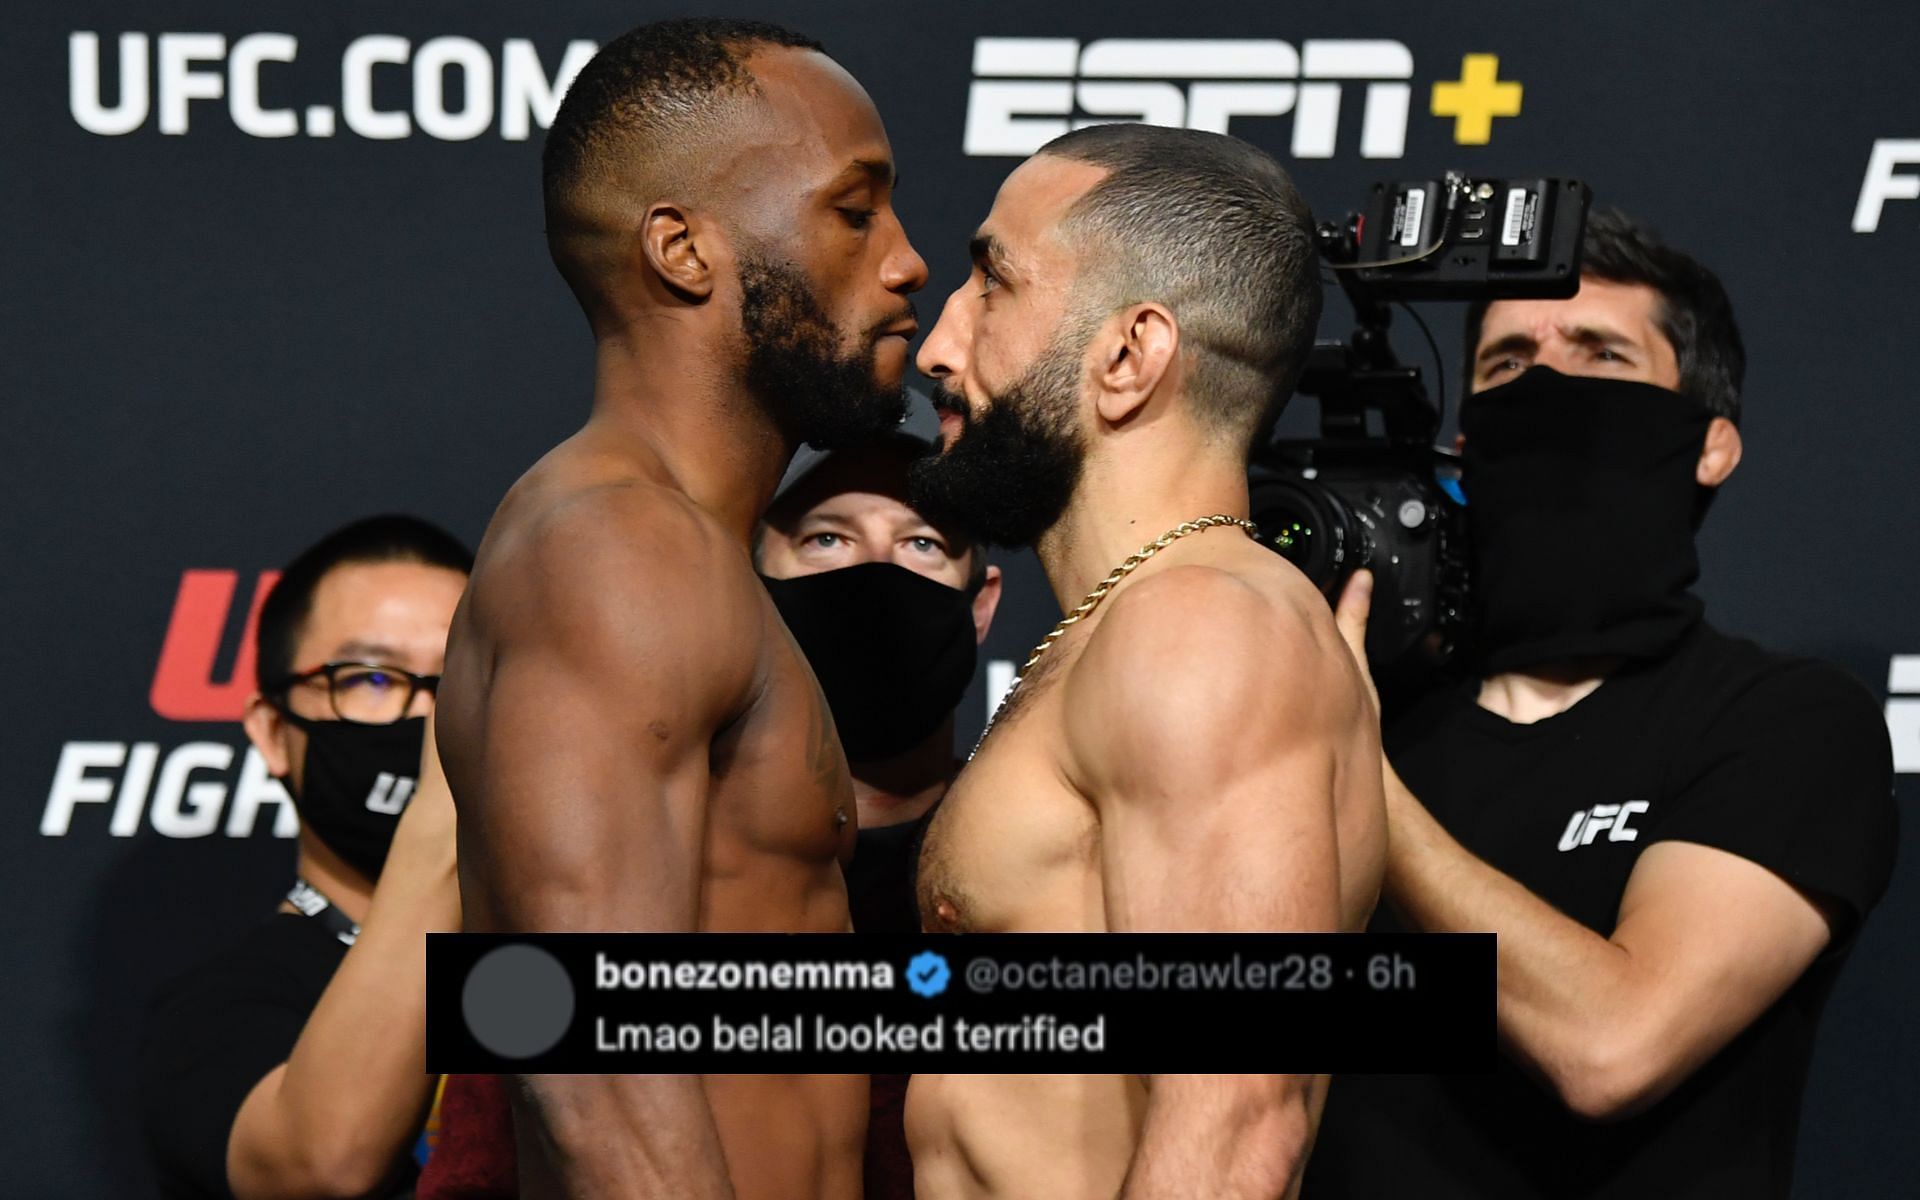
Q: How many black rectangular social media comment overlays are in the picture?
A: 1